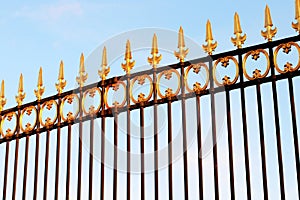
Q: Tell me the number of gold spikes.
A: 13